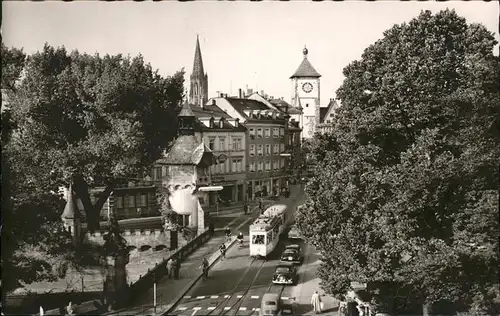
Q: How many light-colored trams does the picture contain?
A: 1